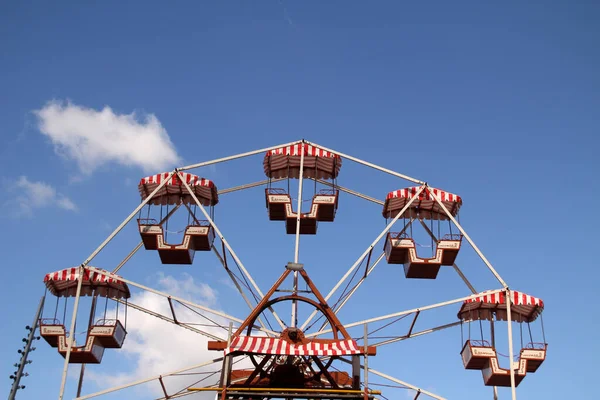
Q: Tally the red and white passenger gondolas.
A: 5